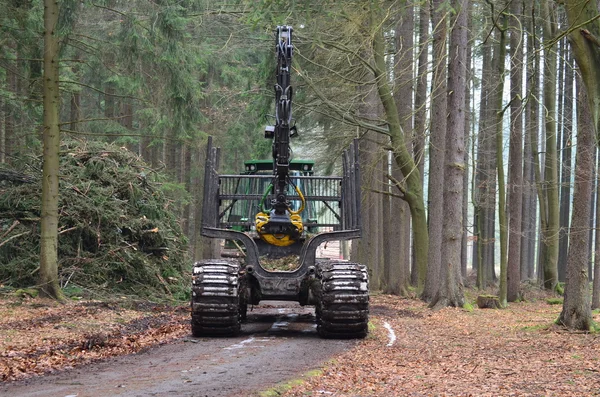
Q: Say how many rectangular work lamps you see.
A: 2